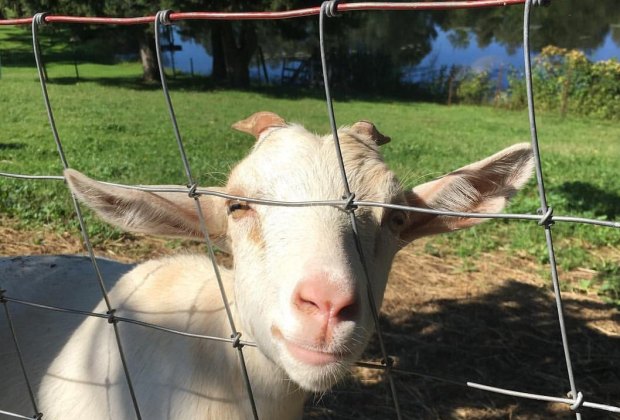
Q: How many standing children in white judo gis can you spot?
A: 0